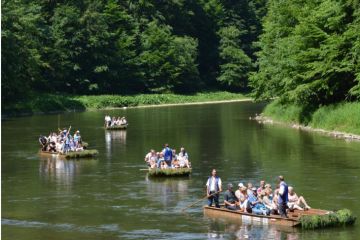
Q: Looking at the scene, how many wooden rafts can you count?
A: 4